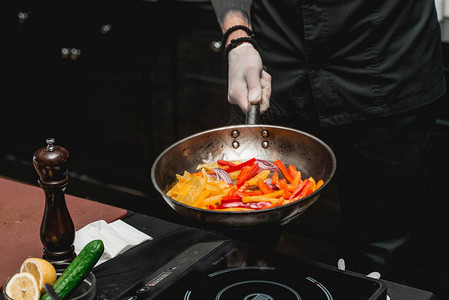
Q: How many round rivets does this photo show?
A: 4